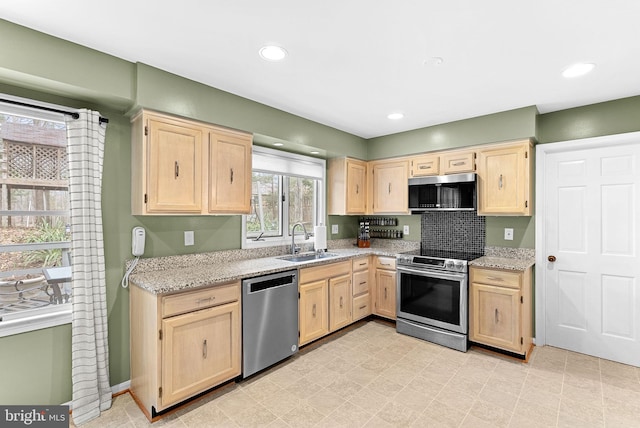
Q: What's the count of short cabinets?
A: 2